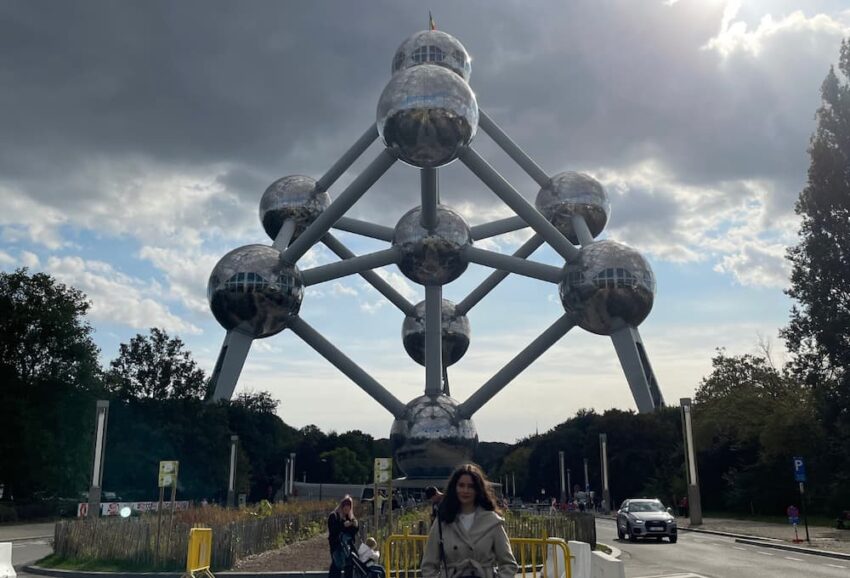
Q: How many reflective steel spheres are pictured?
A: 9